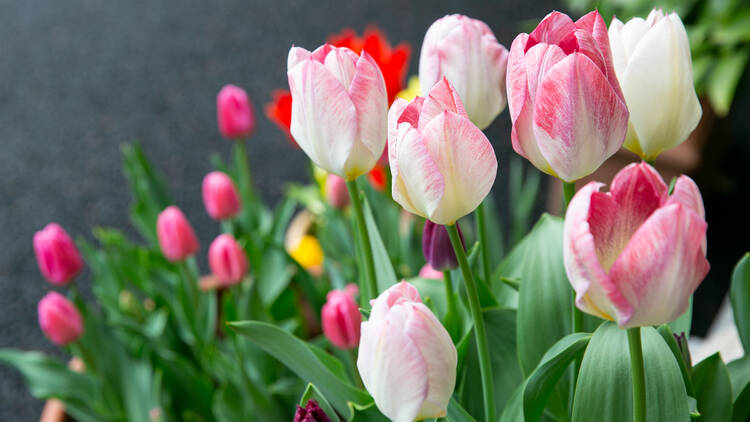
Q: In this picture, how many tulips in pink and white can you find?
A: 6